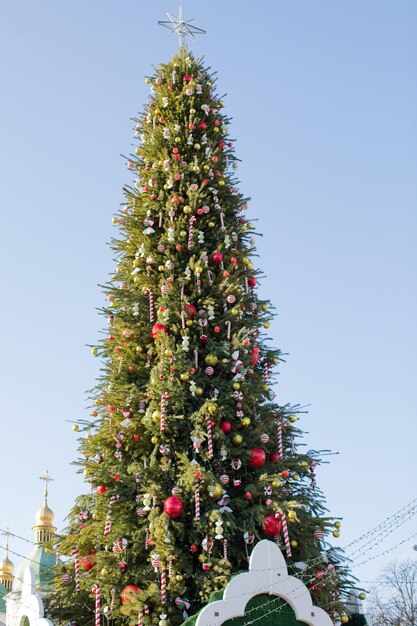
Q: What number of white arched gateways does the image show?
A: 2